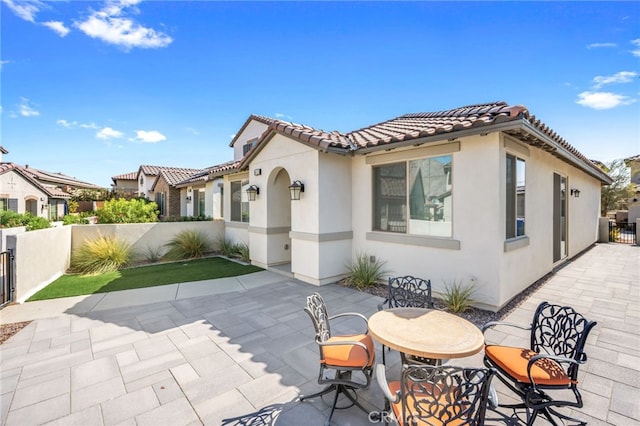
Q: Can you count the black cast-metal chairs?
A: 4